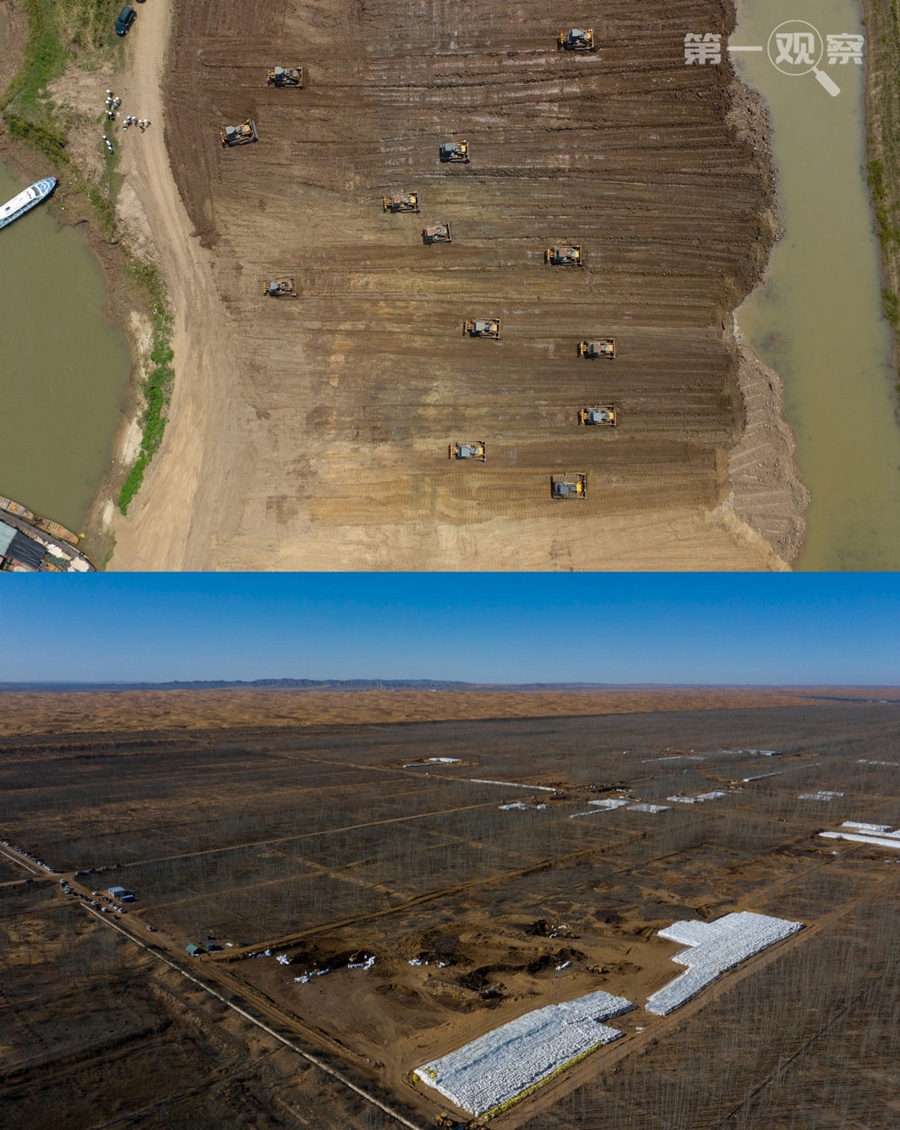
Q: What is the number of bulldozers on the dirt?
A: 13